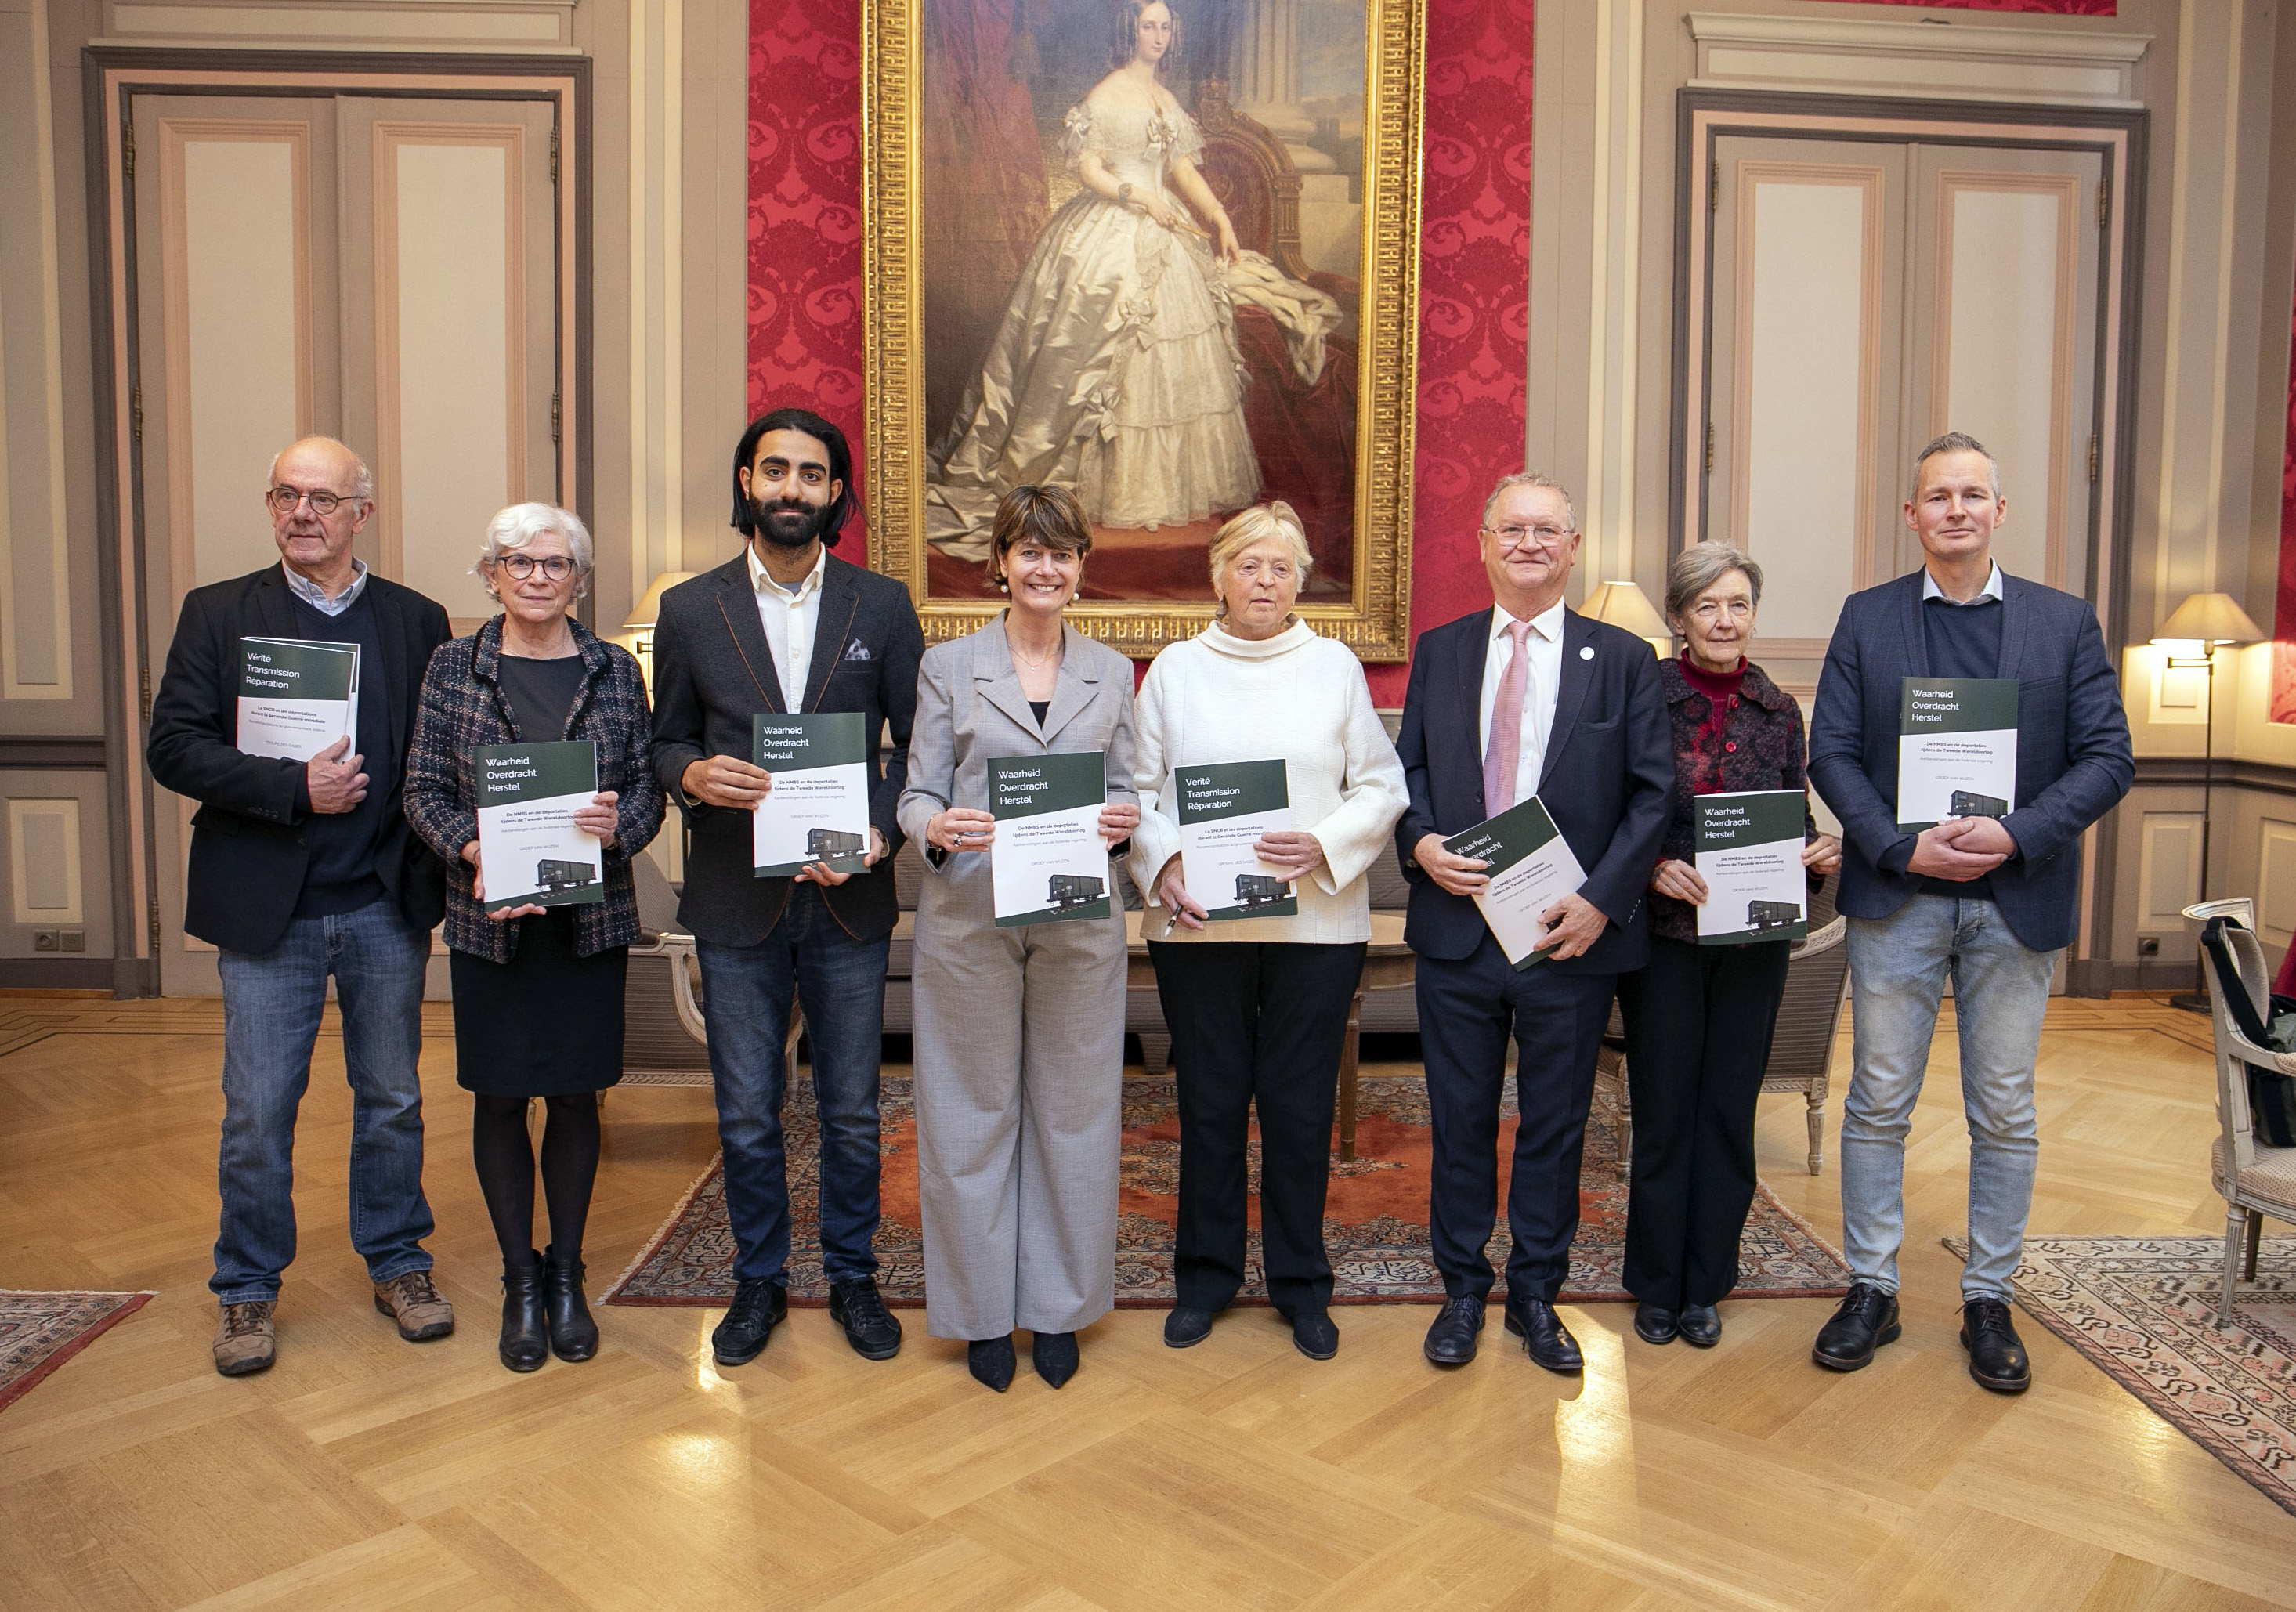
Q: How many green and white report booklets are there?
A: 8